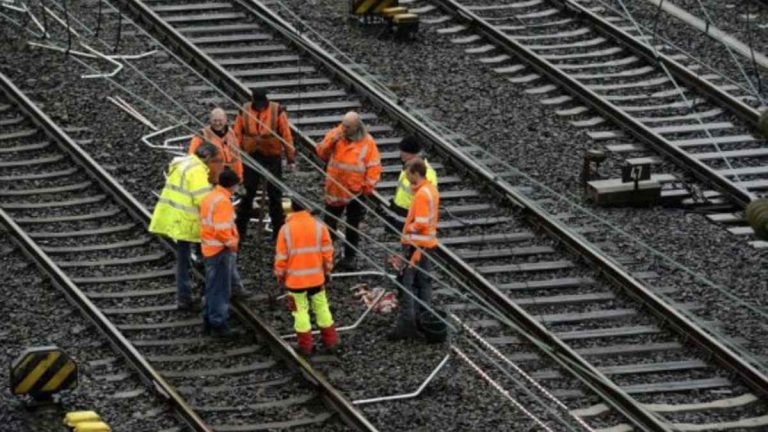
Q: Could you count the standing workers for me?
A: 8